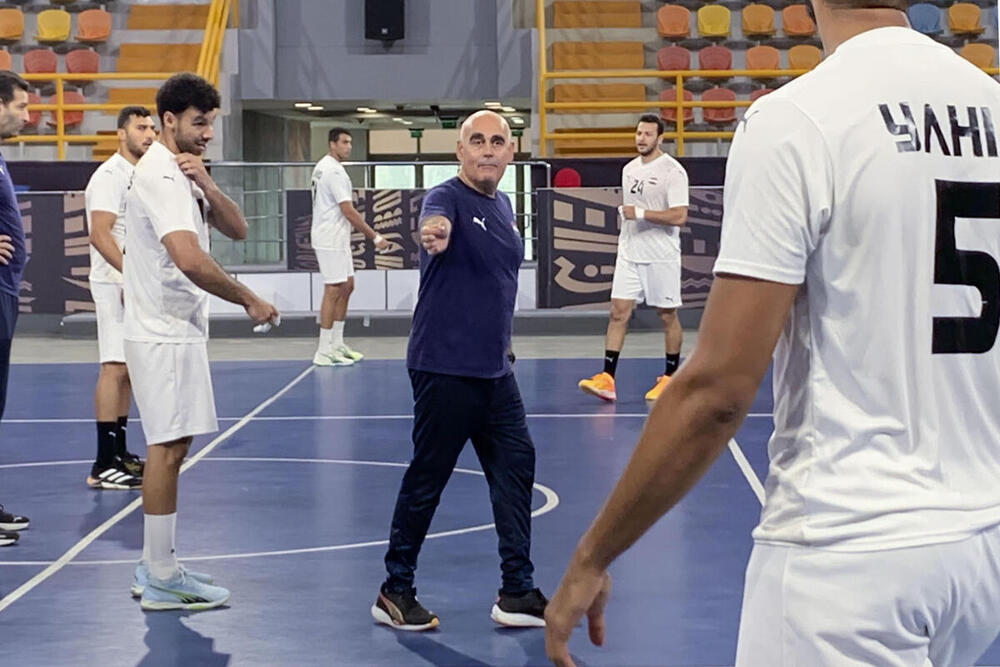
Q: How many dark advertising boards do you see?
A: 3